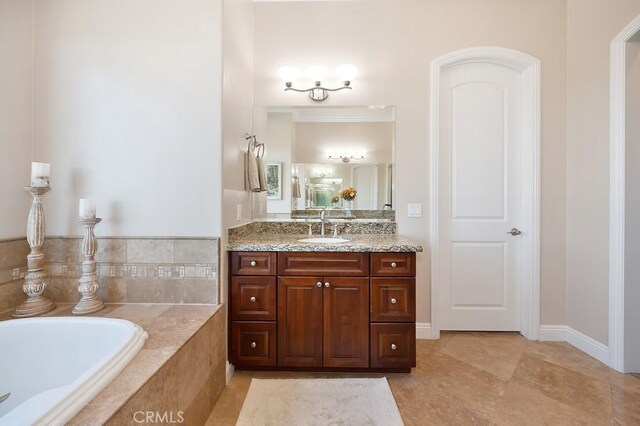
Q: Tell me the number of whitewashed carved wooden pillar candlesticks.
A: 2